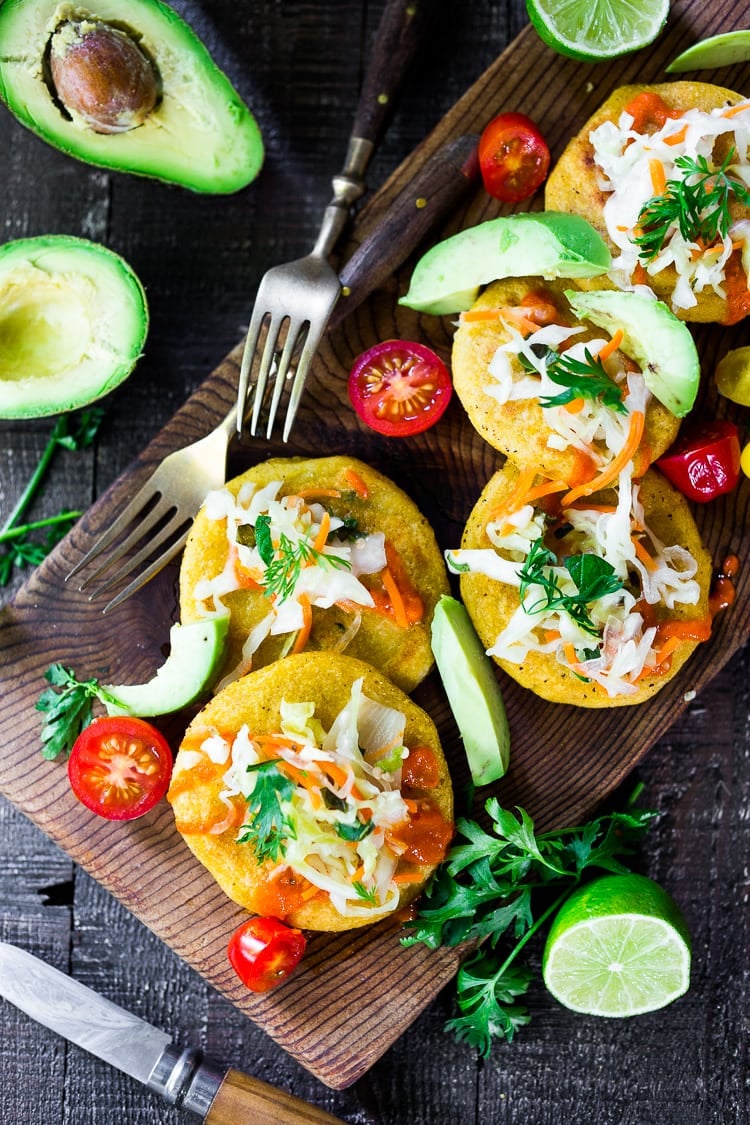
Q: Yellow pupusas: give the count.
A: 5